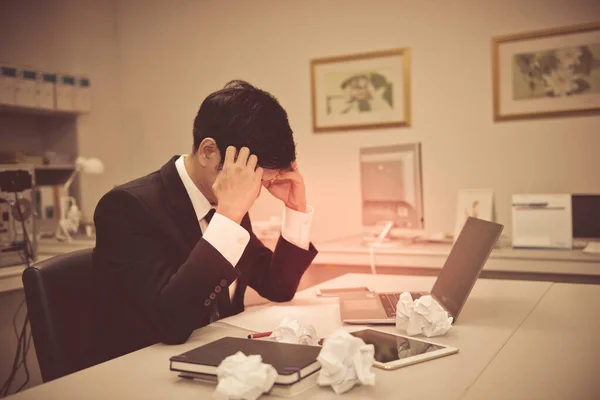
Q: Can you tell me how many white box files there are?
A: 5